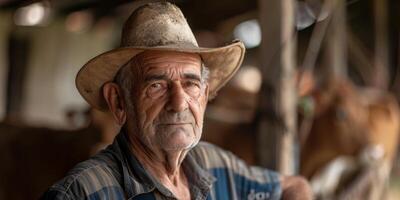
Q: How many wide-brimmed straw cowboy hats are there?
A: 1